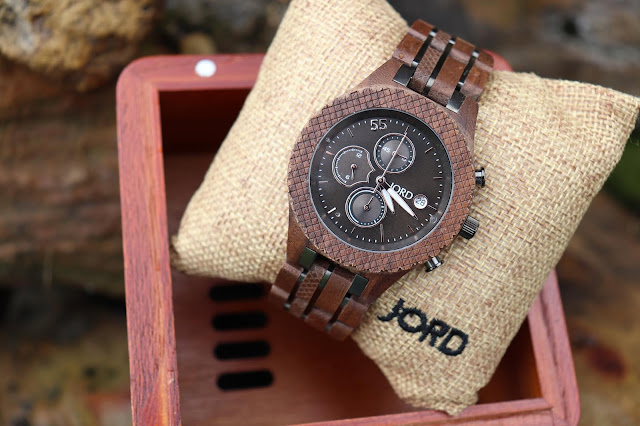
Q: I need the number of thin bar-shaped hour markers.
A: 11